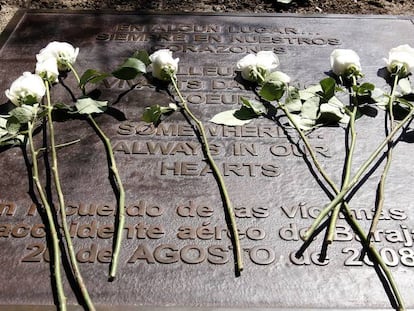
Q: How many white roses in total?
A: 7